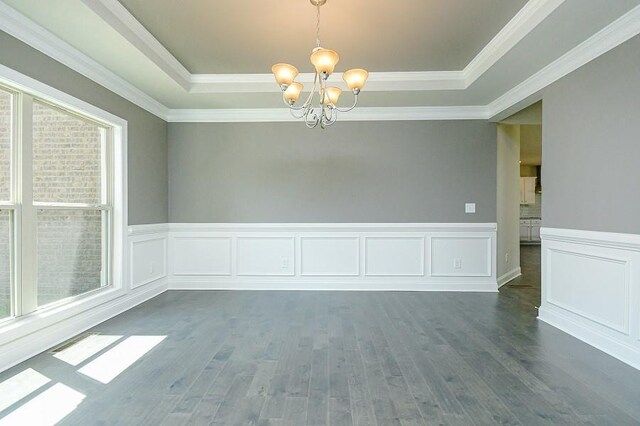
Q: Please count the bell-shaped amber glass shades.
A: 5